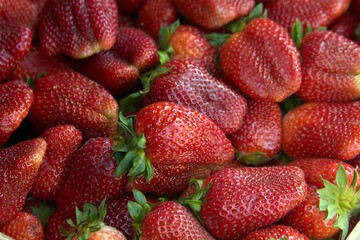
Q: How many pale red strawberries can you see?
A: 1